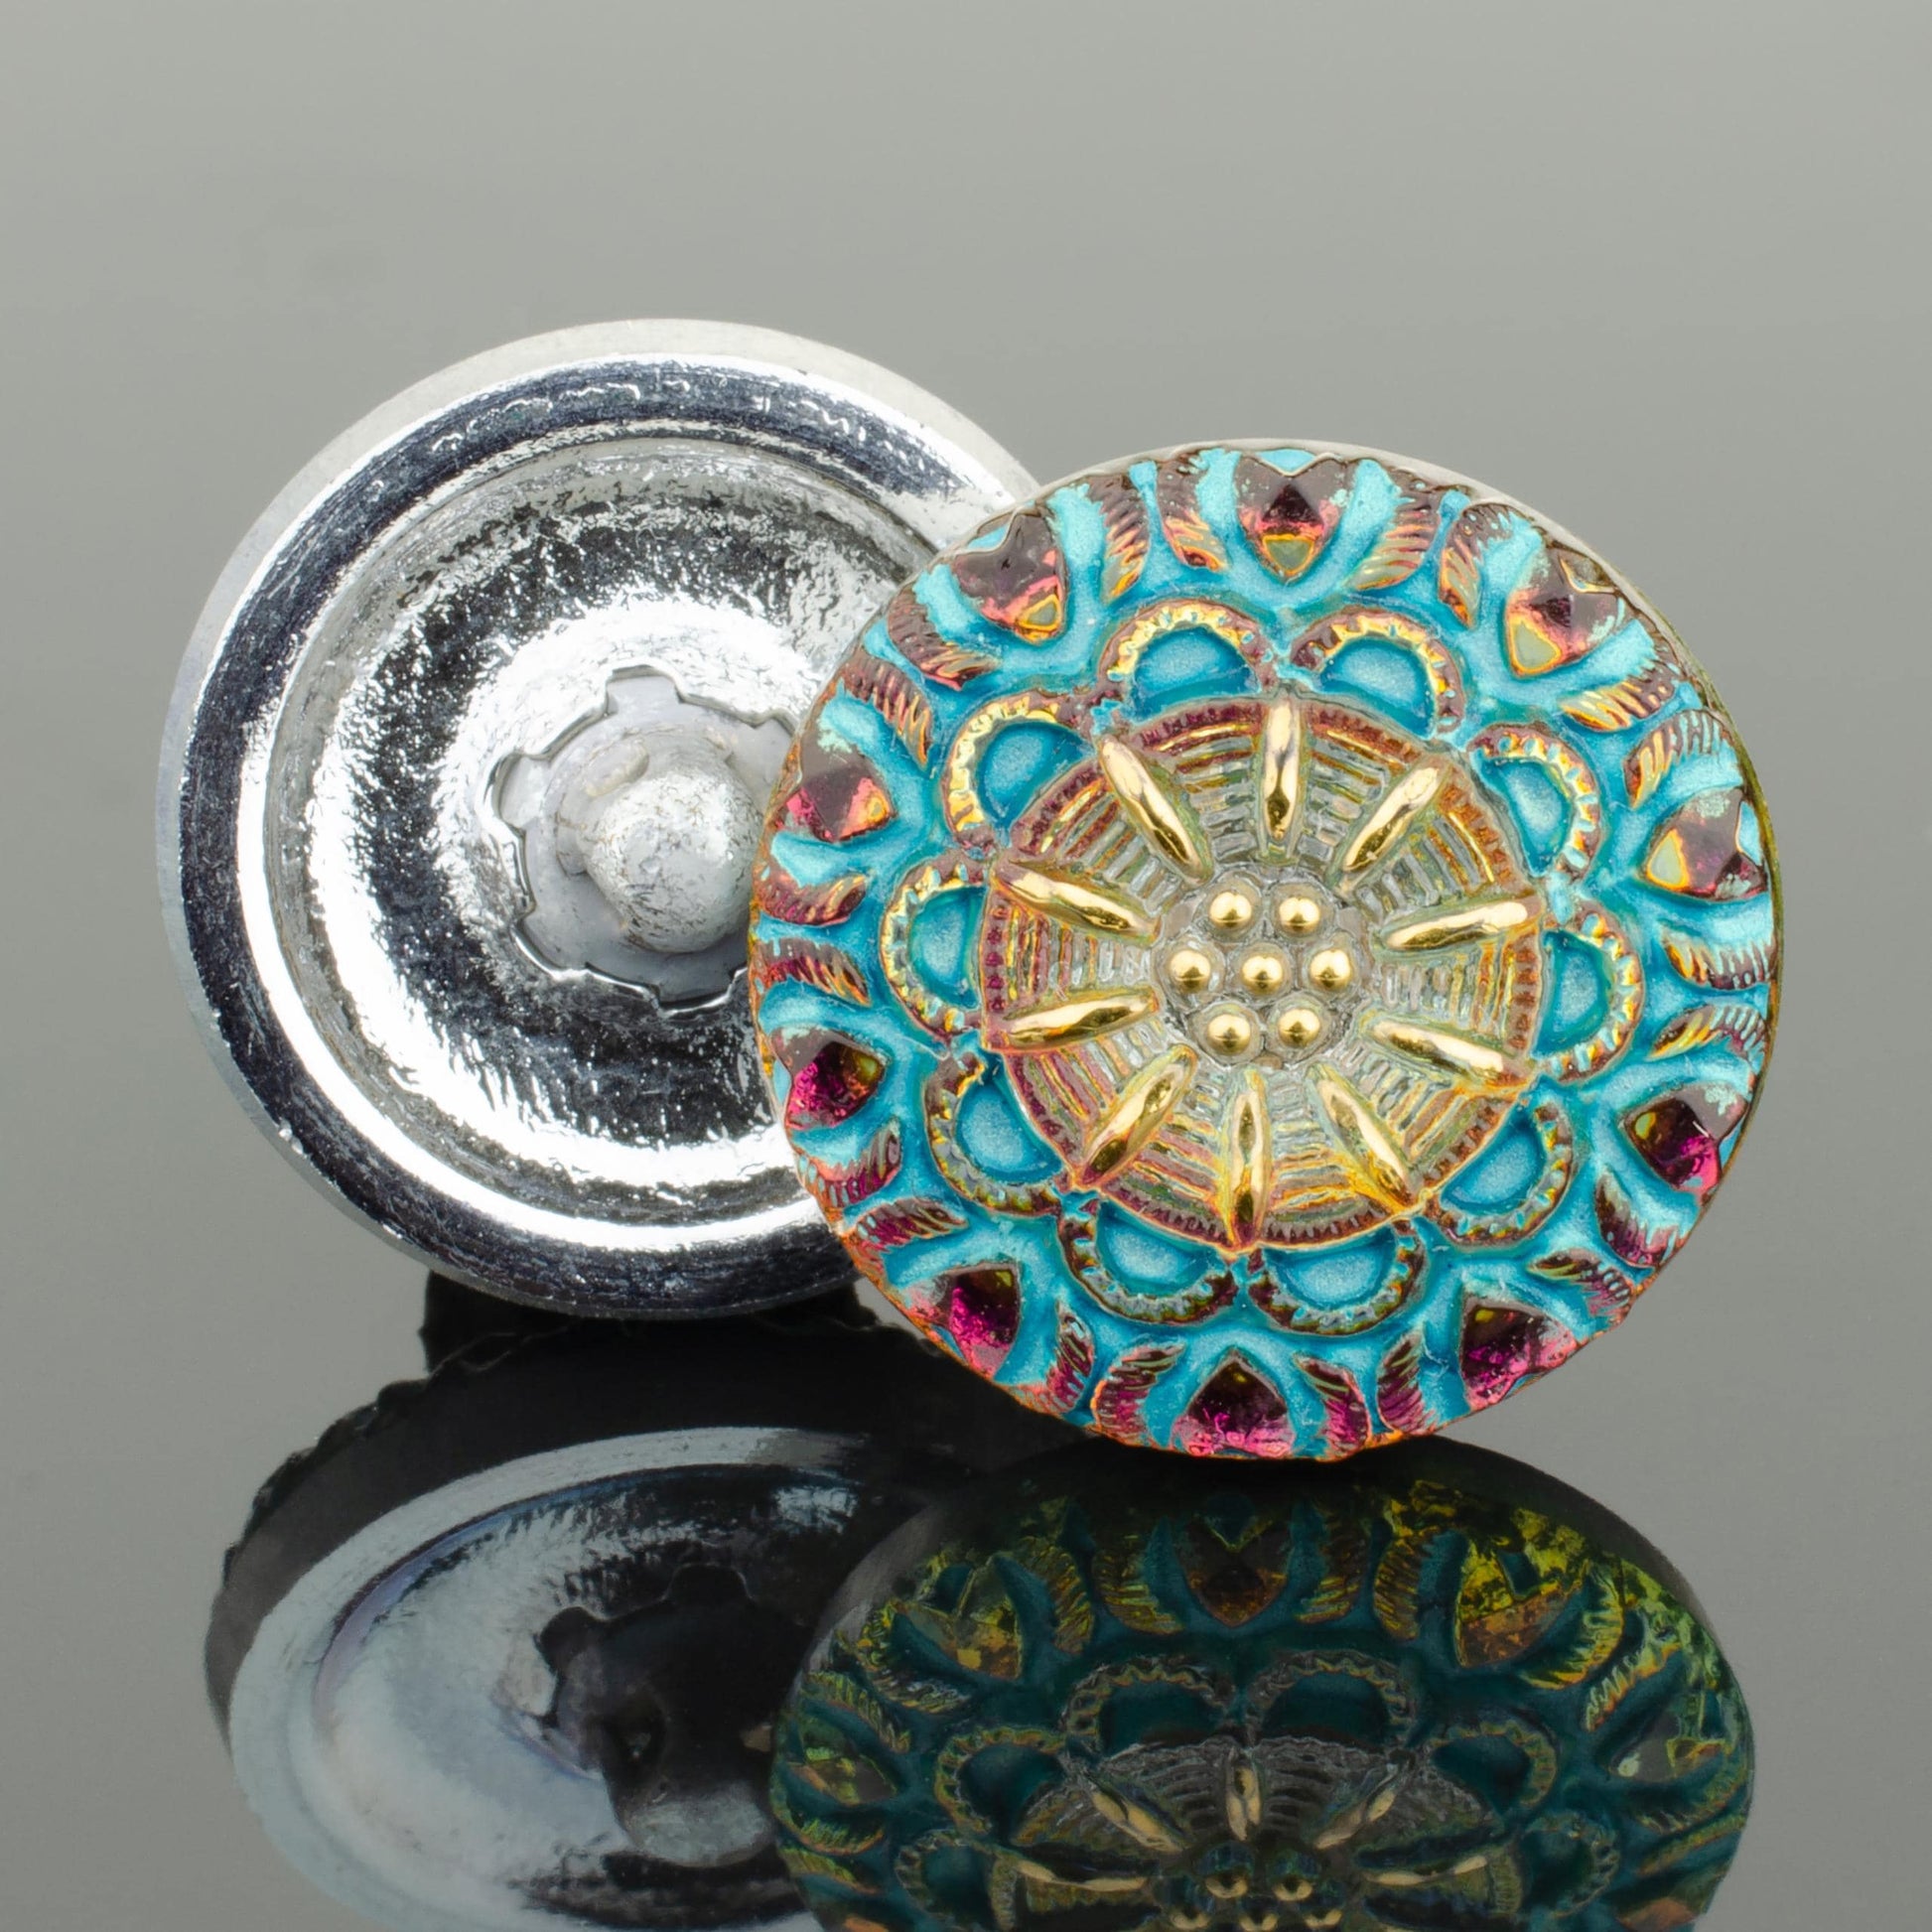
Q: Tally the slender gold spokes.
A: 10